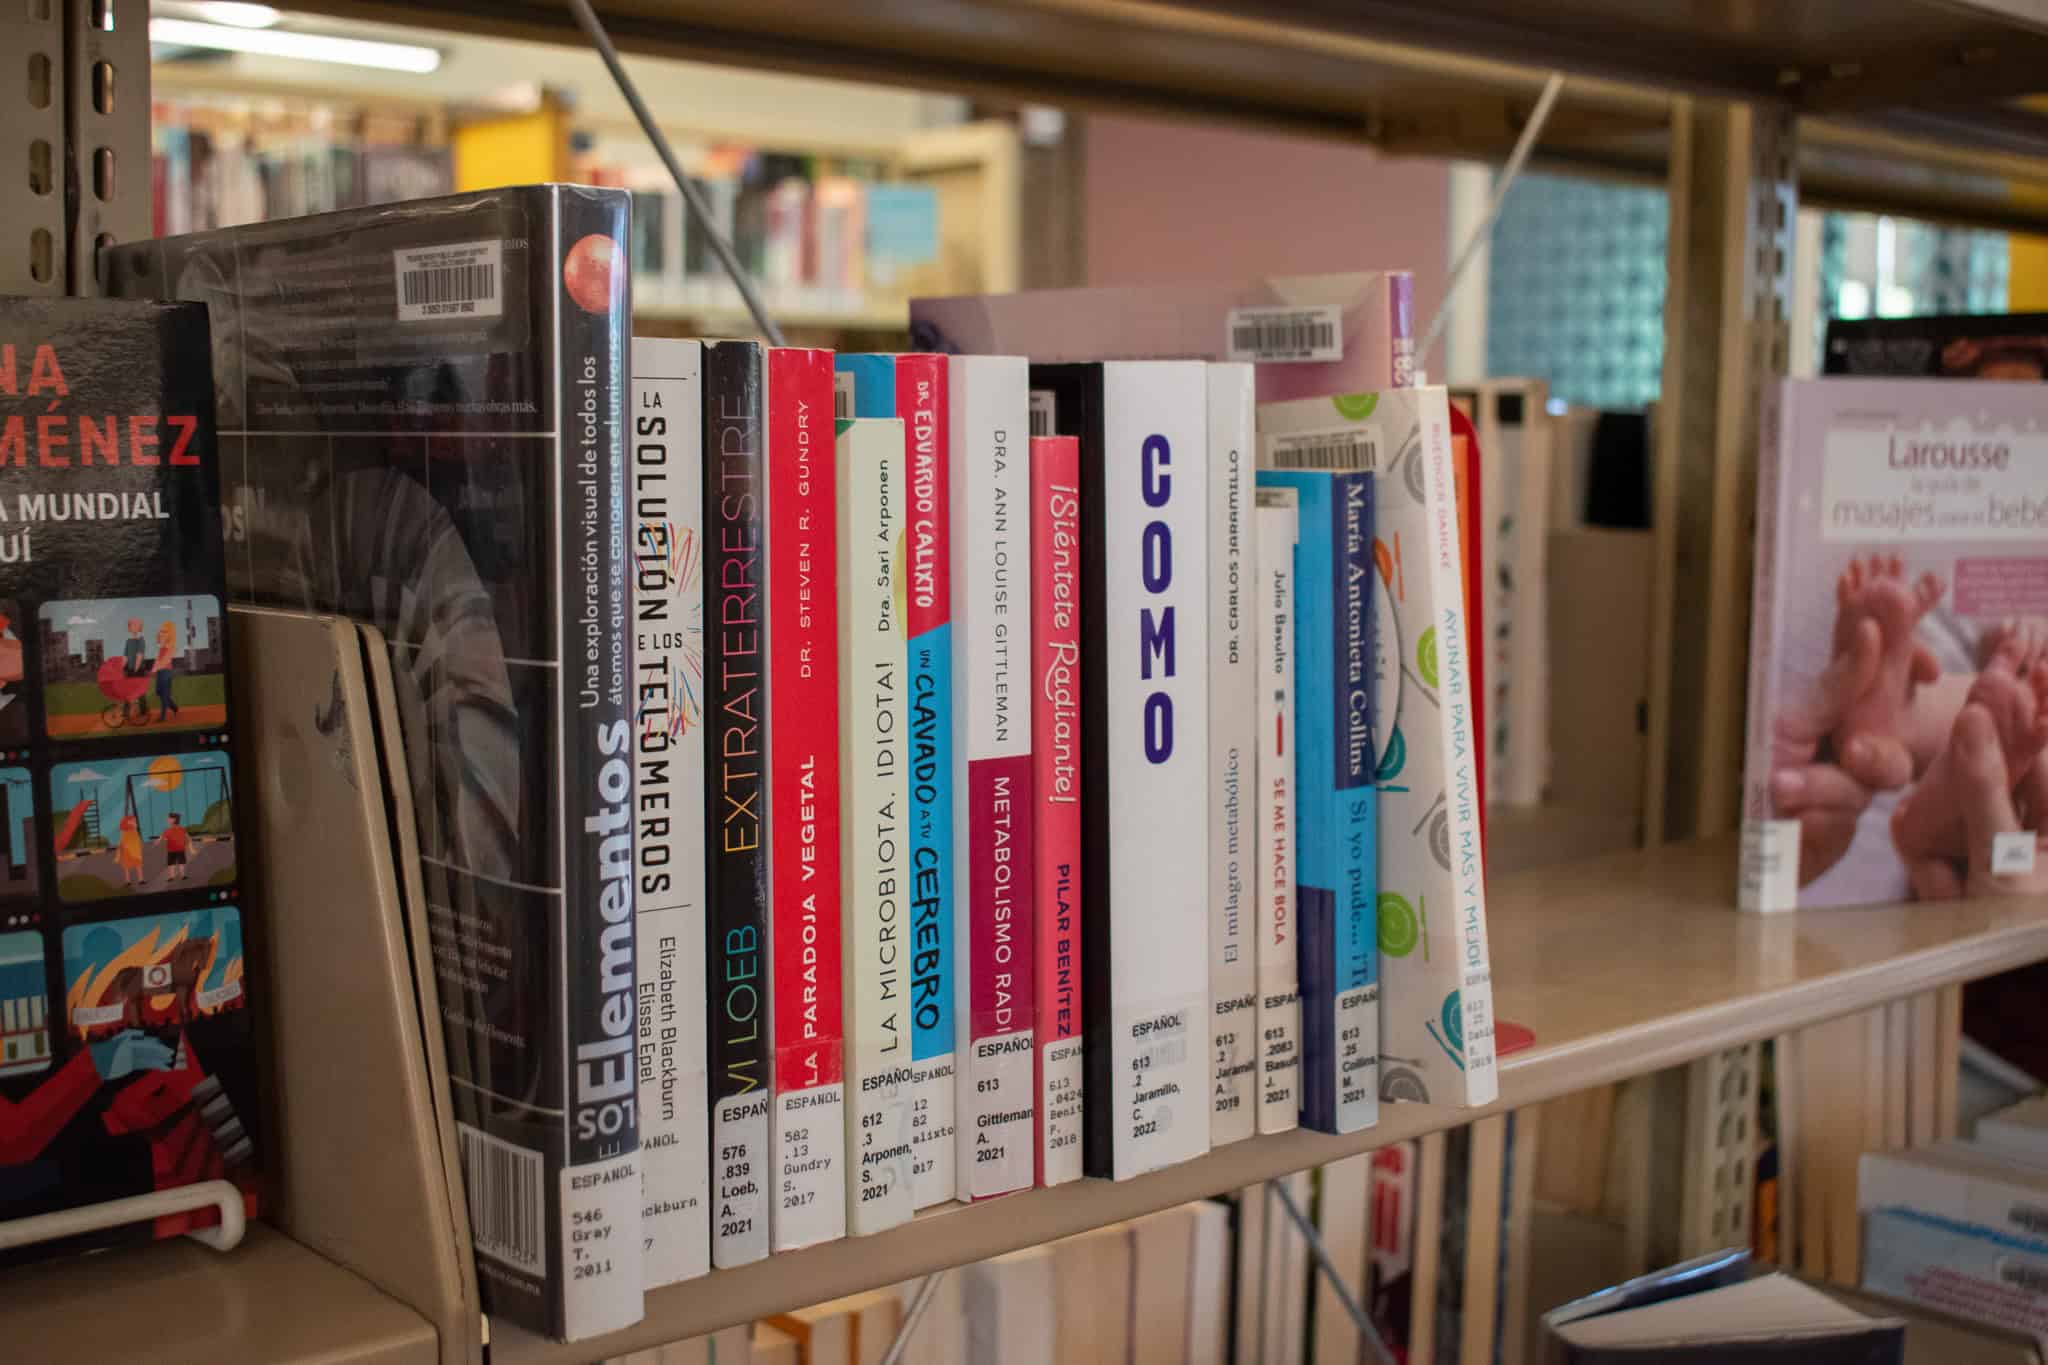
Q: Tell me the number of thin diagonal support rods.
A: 2